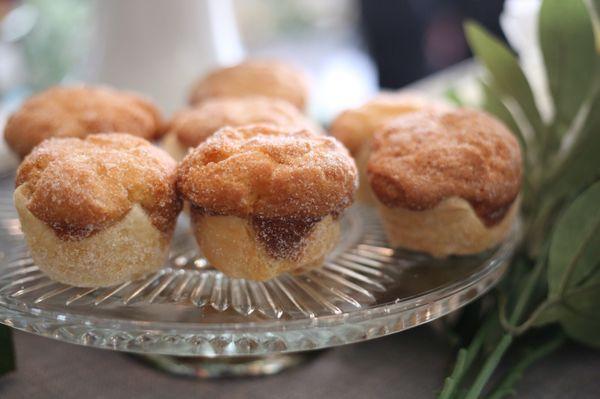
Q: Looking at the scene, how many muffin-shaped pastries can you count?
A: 7